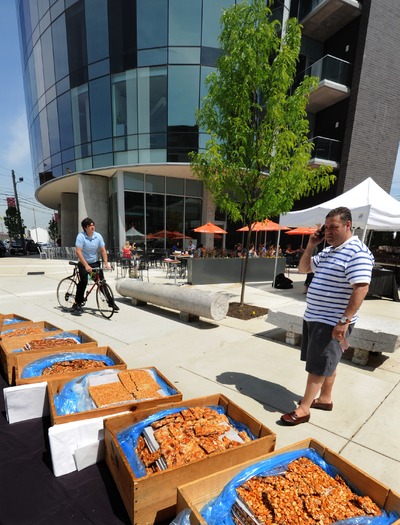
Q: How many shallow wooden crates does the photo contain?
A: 7